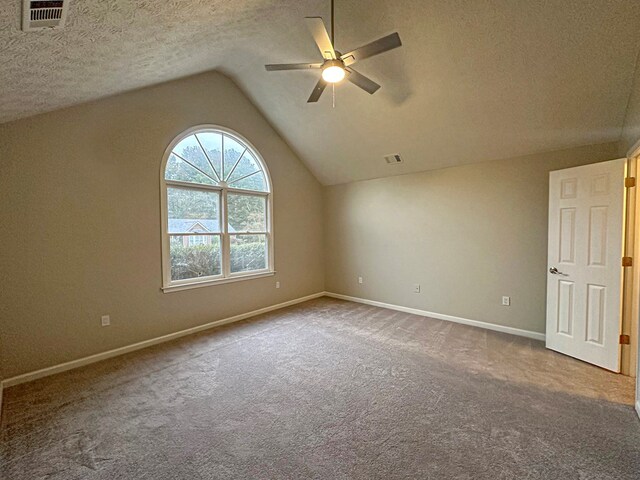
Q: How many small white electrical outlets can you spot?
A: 5